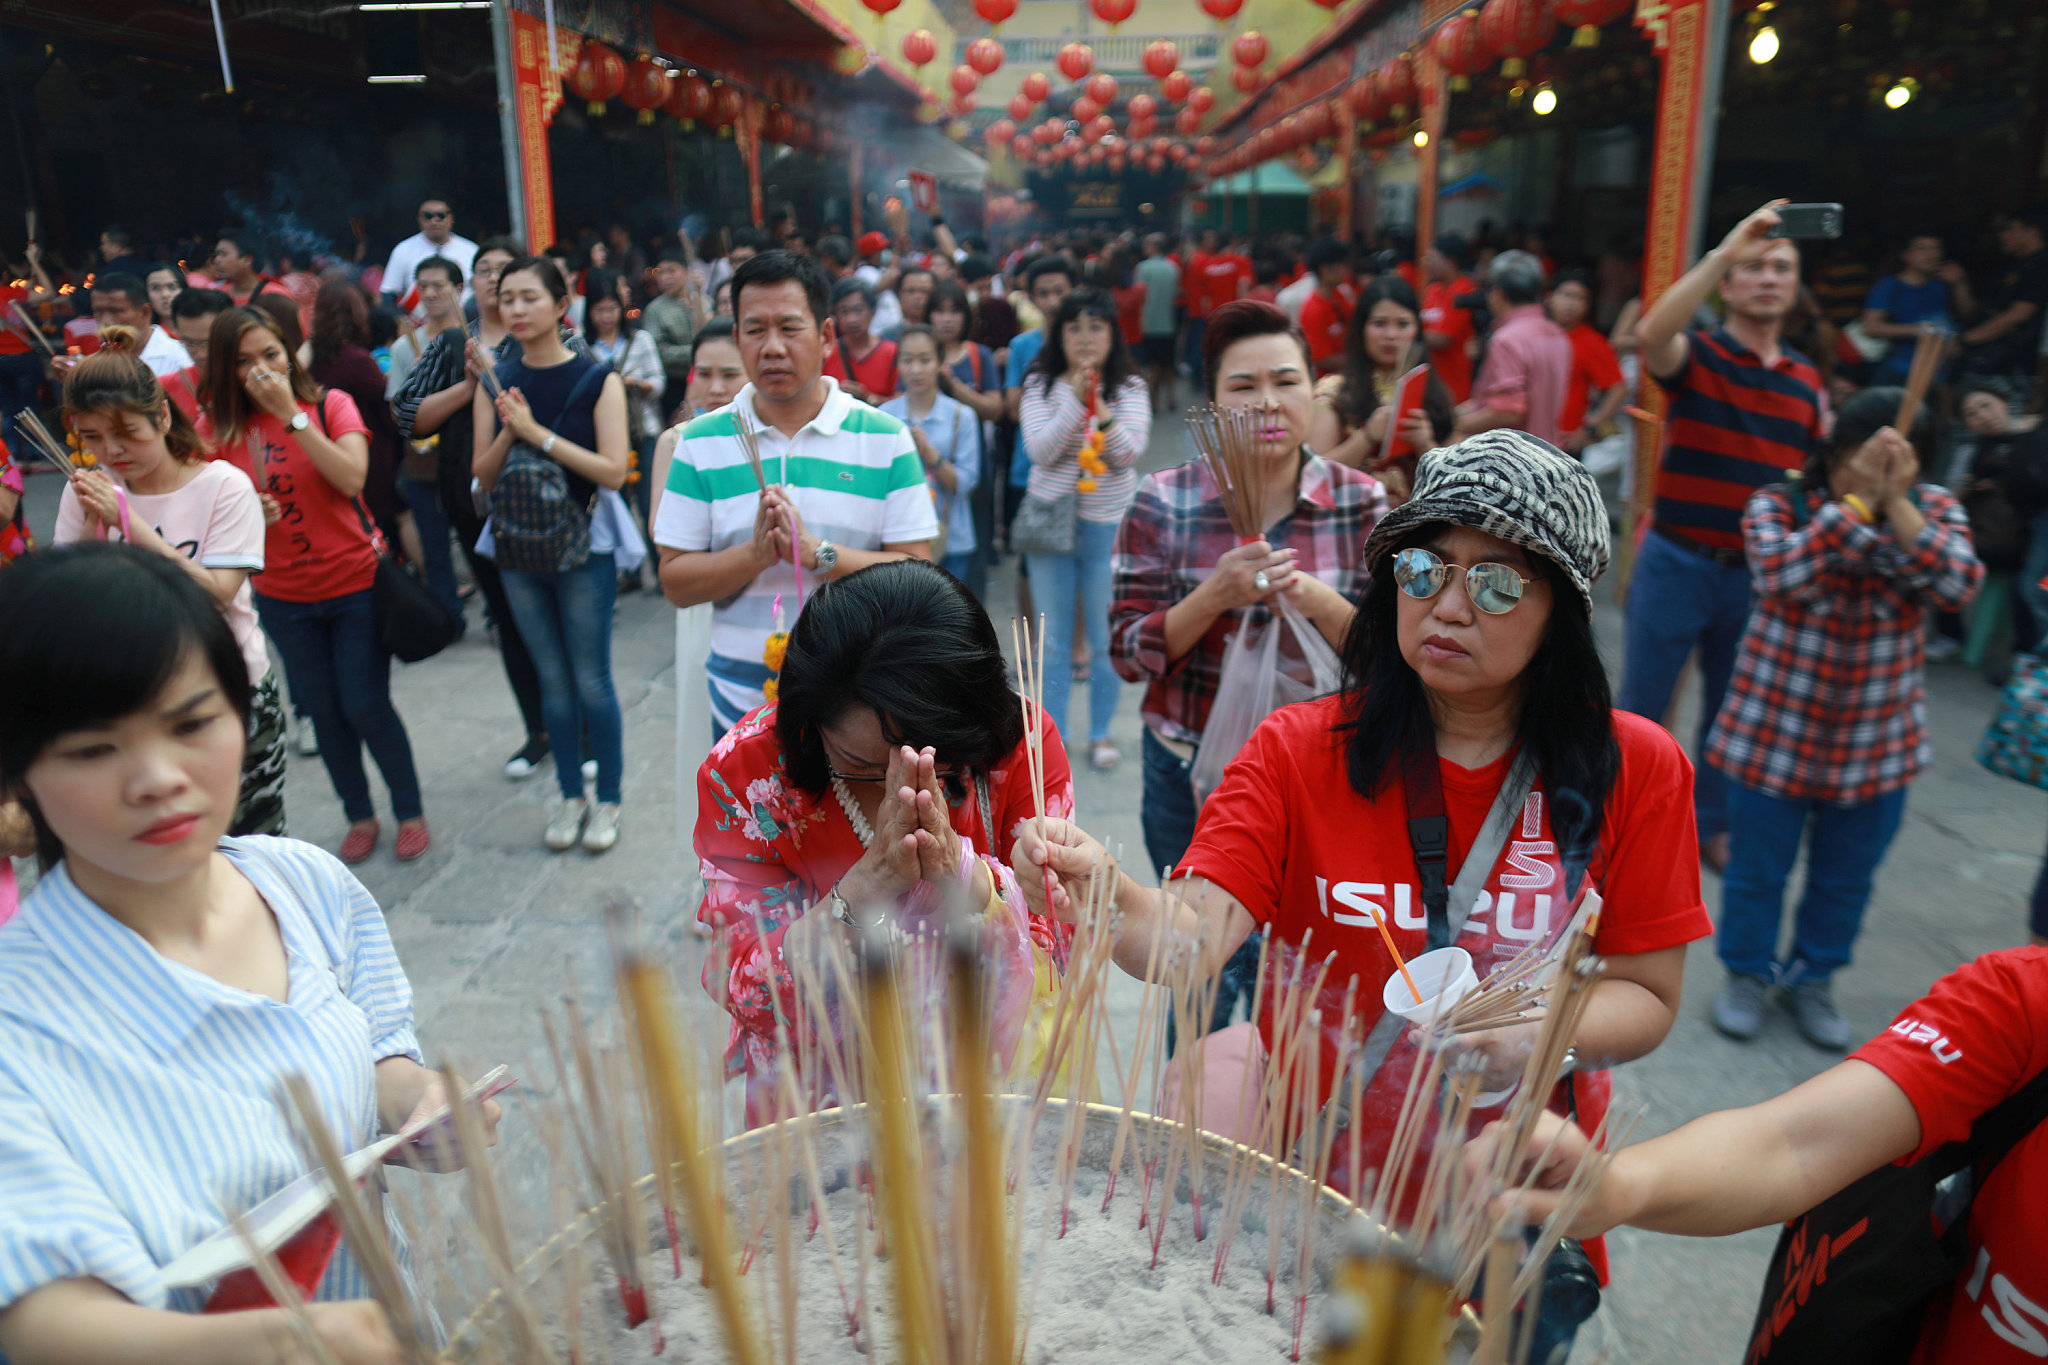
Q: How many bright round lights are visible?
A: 4